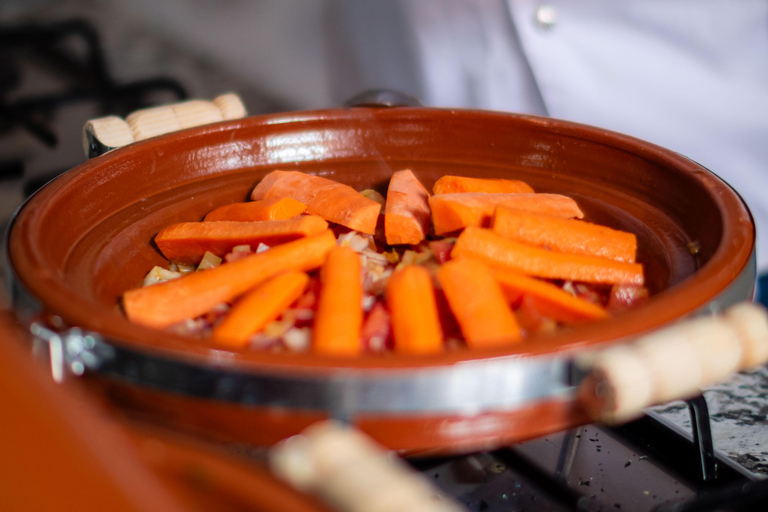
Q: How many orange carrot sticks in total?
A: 14